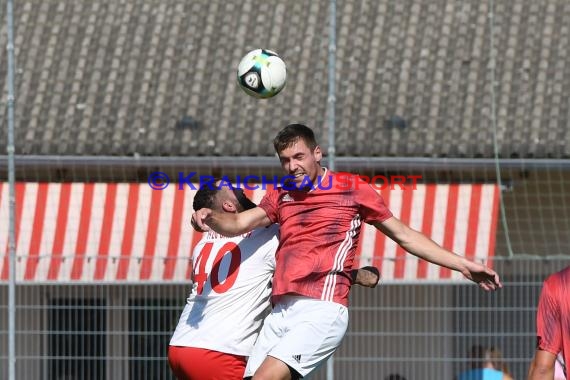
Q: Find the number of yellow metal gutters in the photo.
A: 0